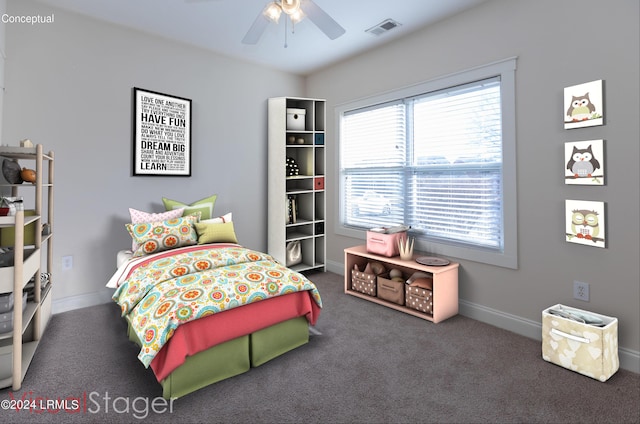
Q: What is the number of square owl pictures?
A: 3